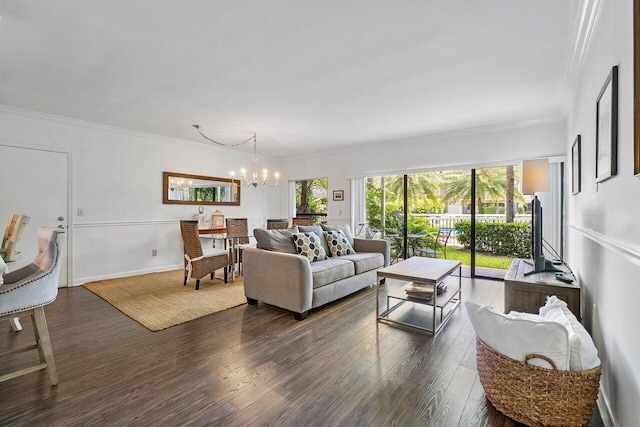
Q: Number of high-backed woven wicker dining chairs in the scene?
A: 4